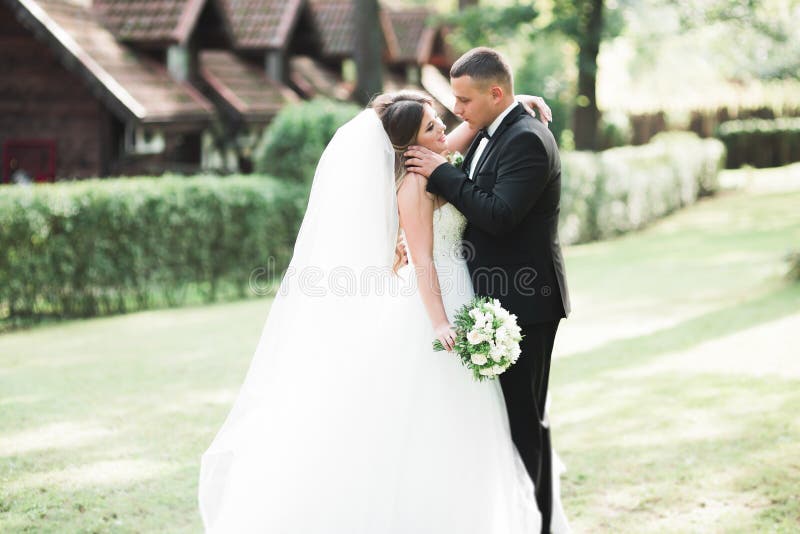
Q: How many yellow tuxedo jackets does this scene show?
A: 0